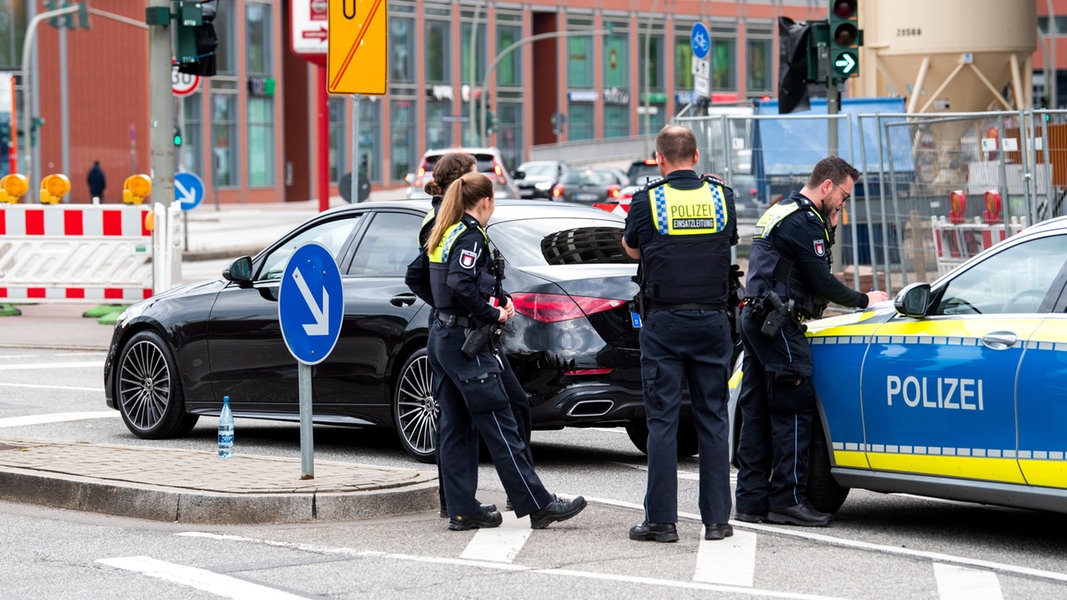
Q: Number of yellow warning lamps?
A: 3